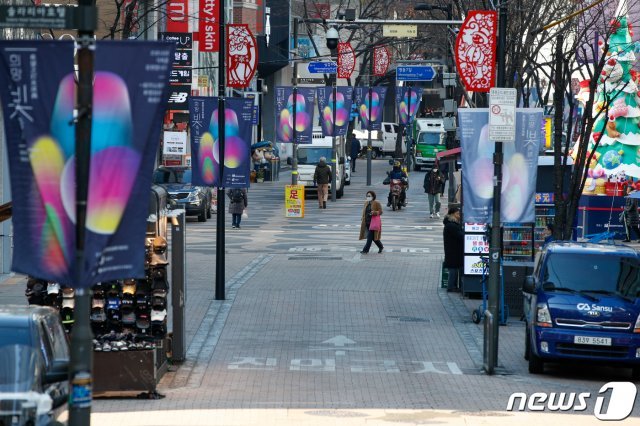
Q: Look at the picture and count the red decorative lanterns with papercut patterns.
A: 4